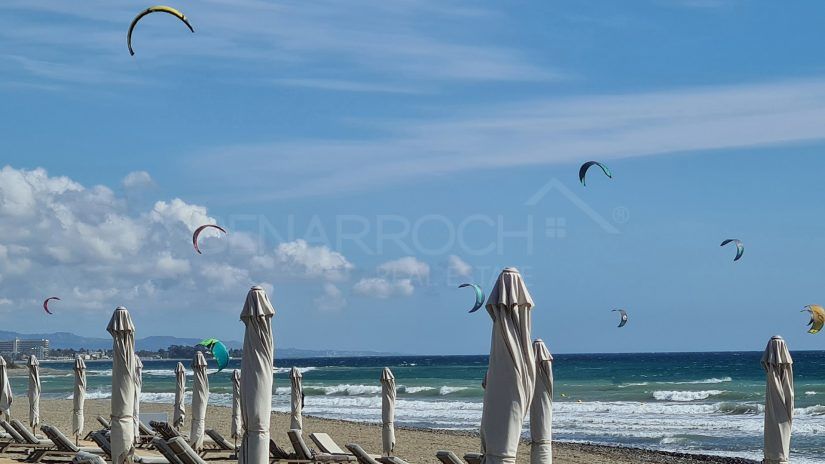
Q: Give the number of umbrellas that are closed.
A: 14